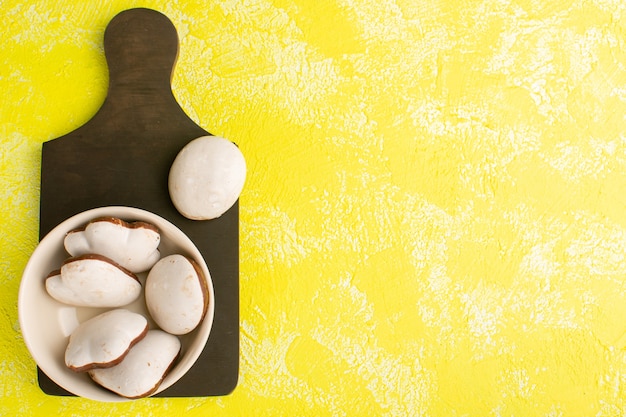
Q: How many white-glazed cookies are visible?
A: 6